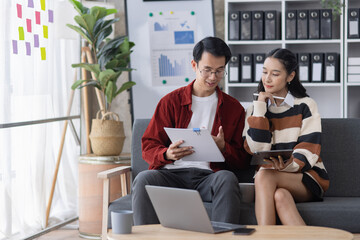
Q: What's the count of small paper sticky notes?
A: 12